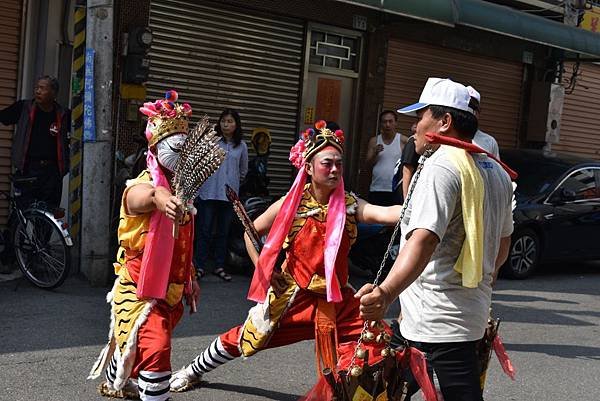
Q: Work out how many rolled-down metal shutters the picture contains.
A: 4